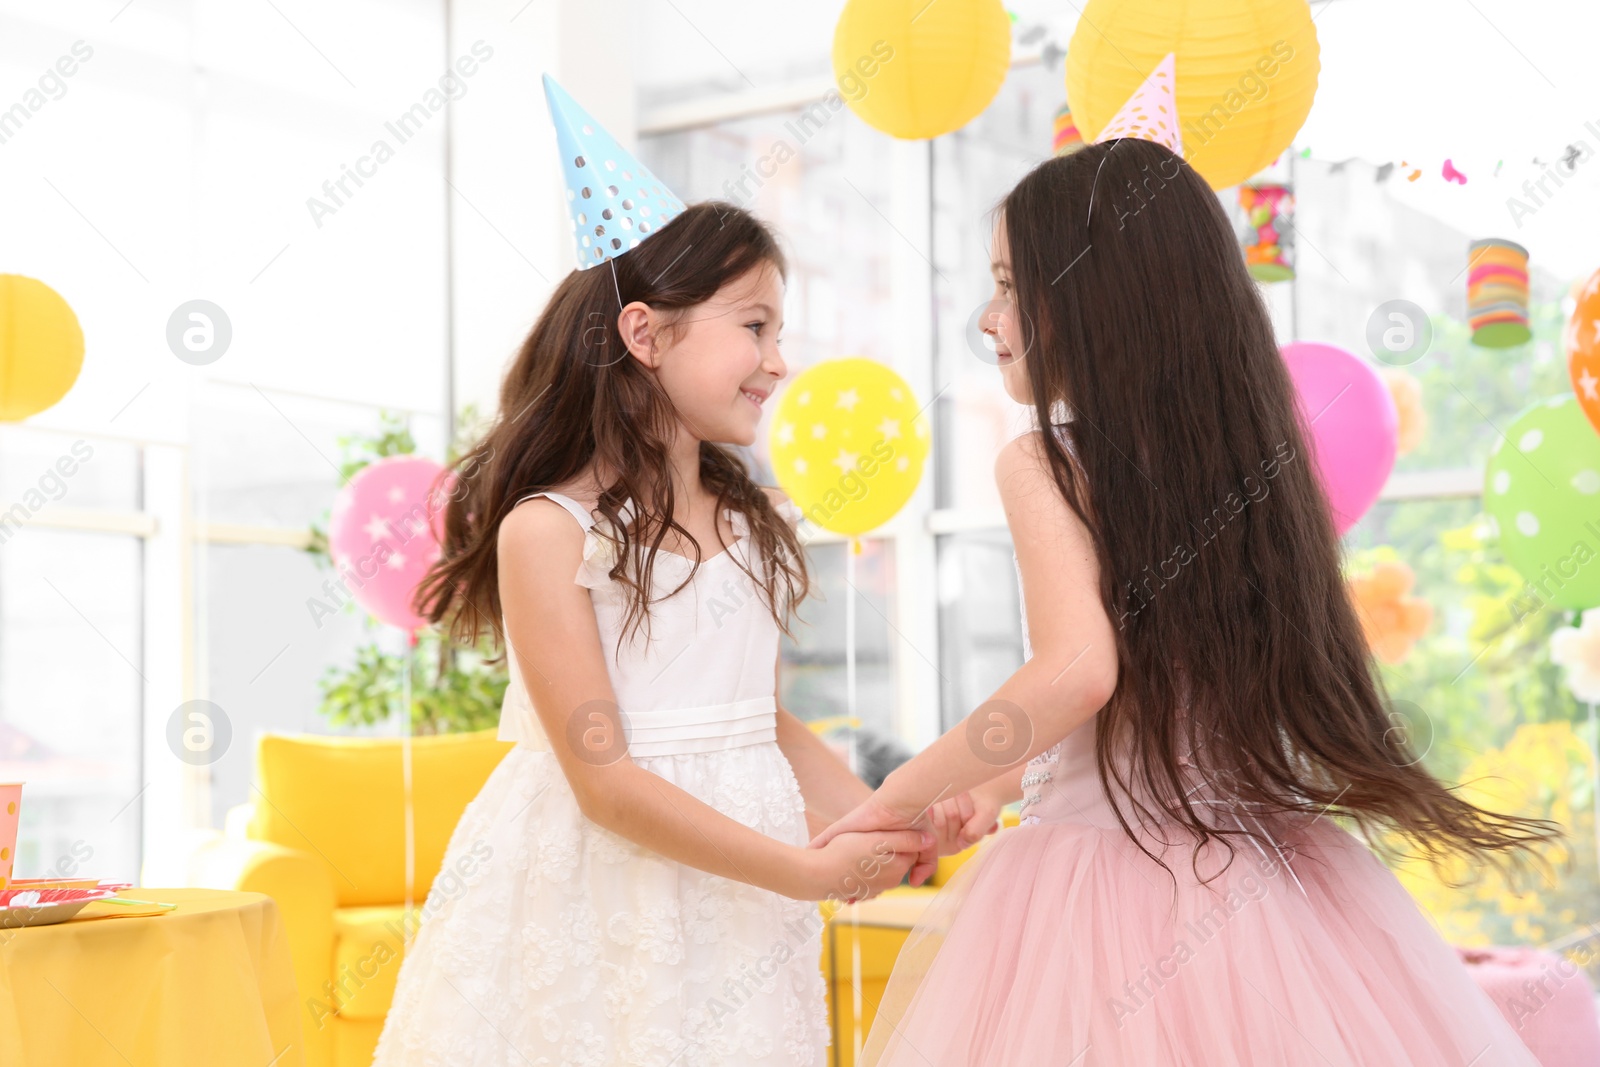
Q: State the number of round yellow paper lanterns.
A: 3